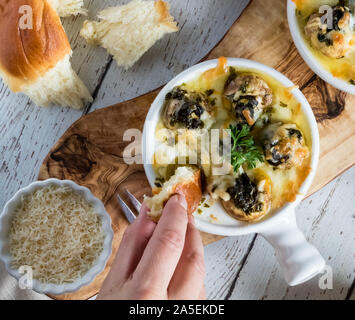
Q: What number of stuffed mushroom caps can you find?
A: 5